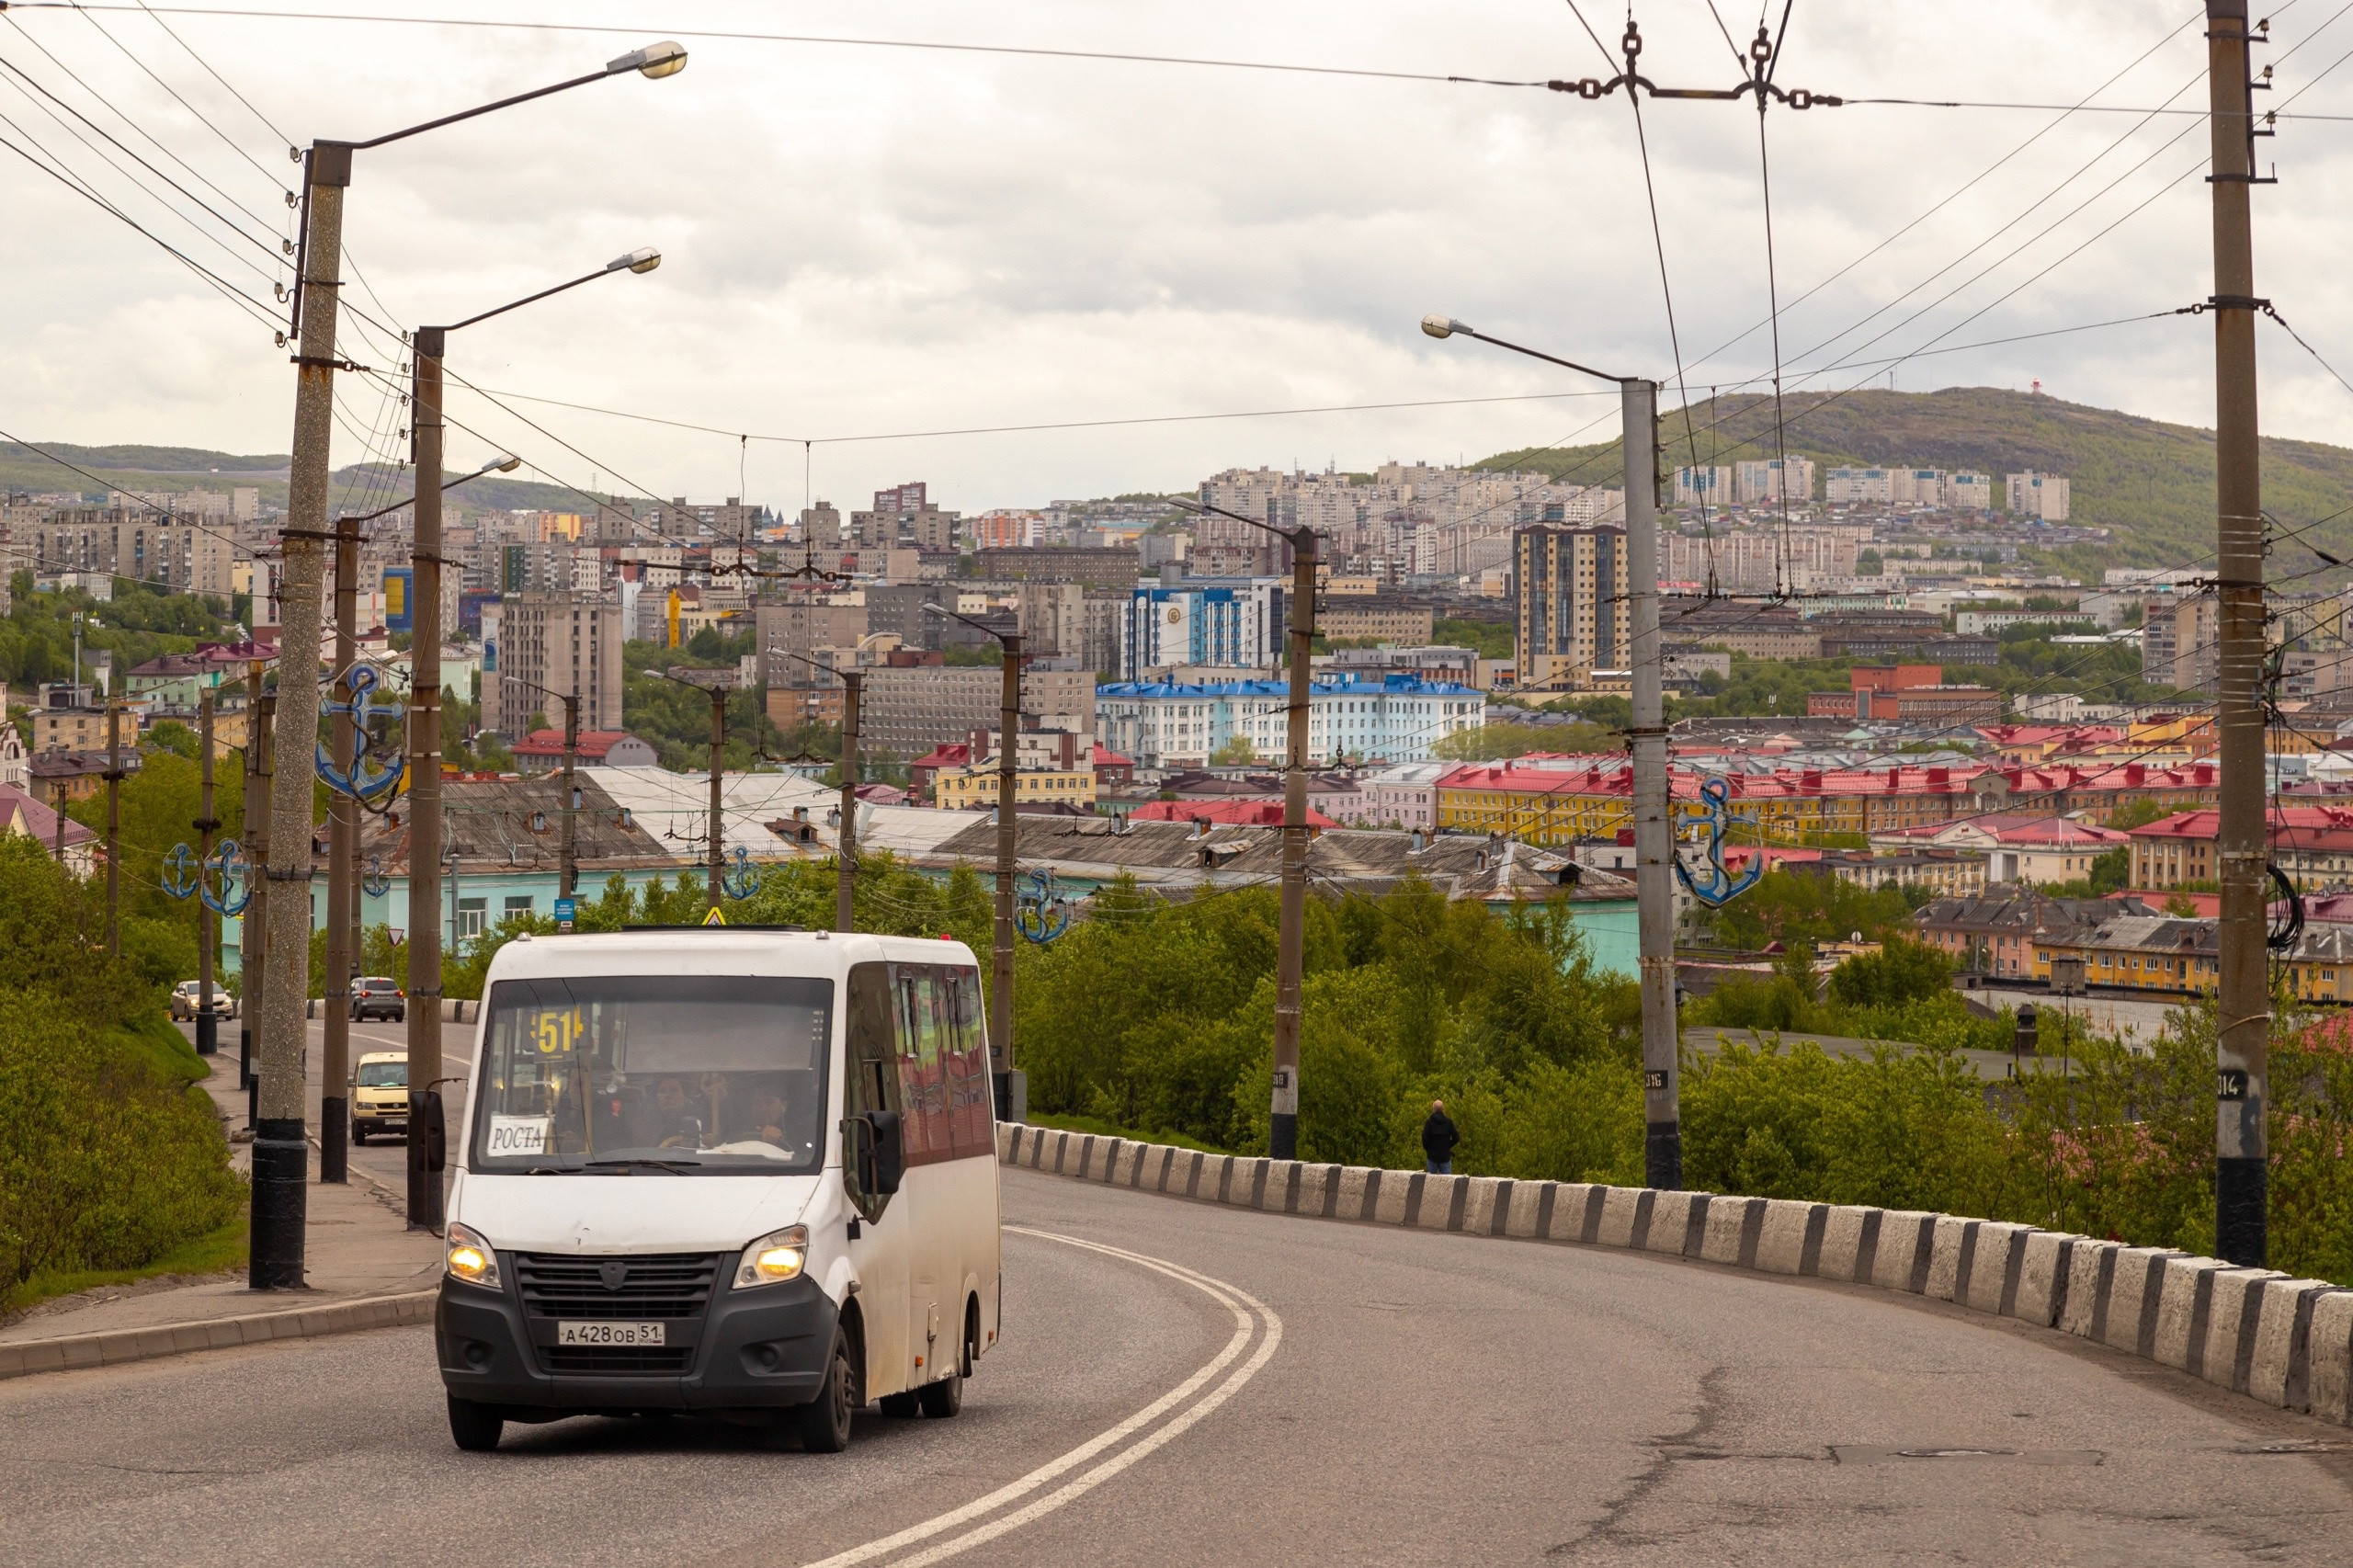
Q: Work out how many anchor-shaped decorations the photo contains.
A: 7